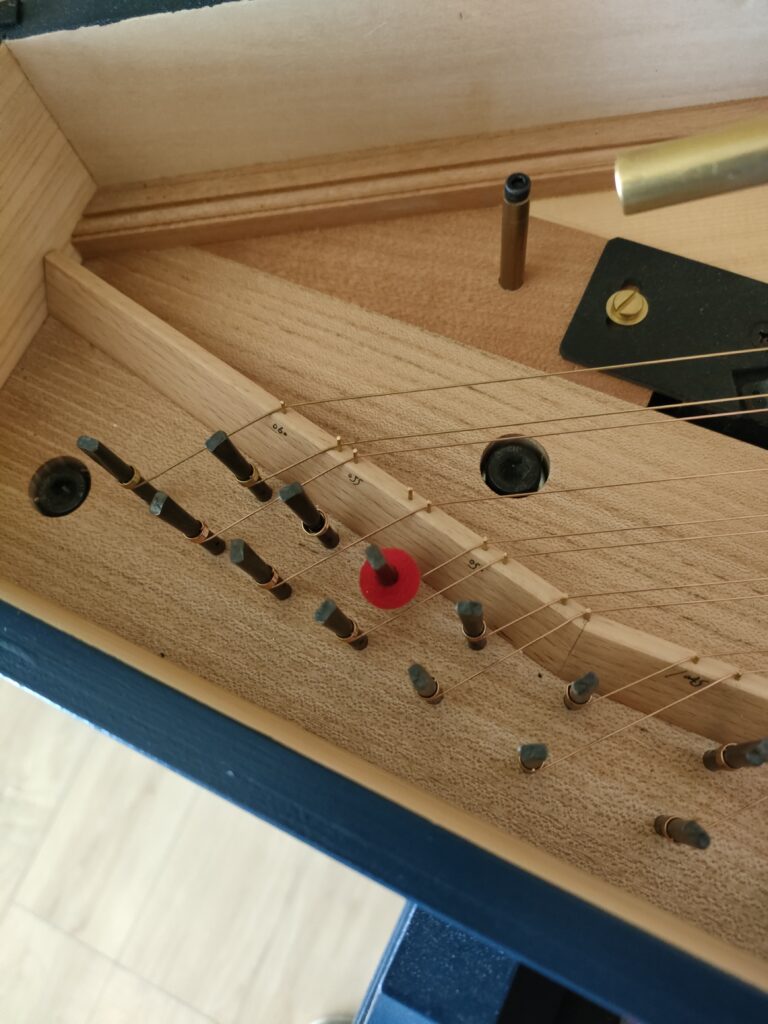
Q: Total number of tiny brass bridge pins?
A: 11